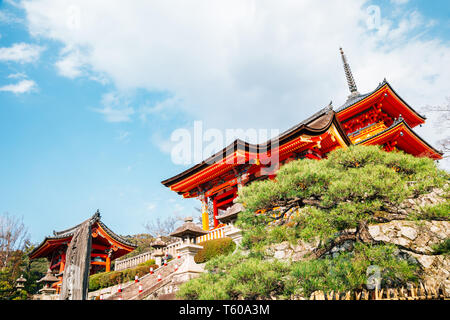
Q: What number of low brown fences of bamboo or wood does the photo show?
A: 1